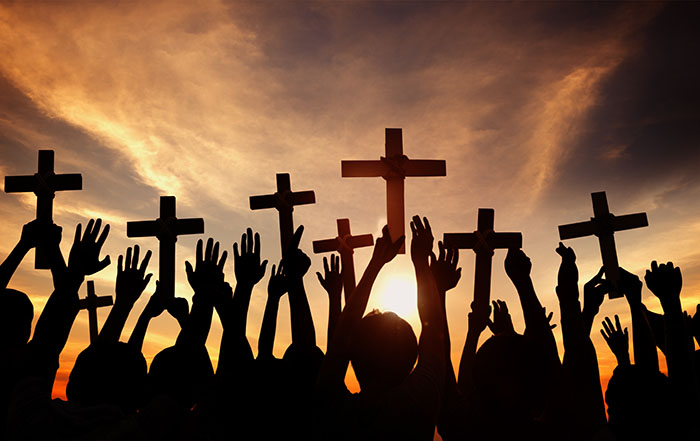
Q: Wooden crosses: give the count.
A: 8